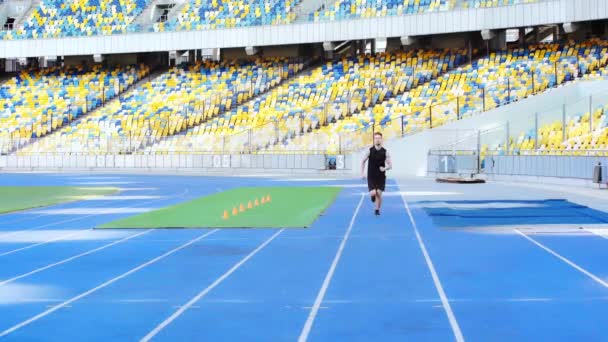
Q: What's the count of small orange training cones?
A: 7